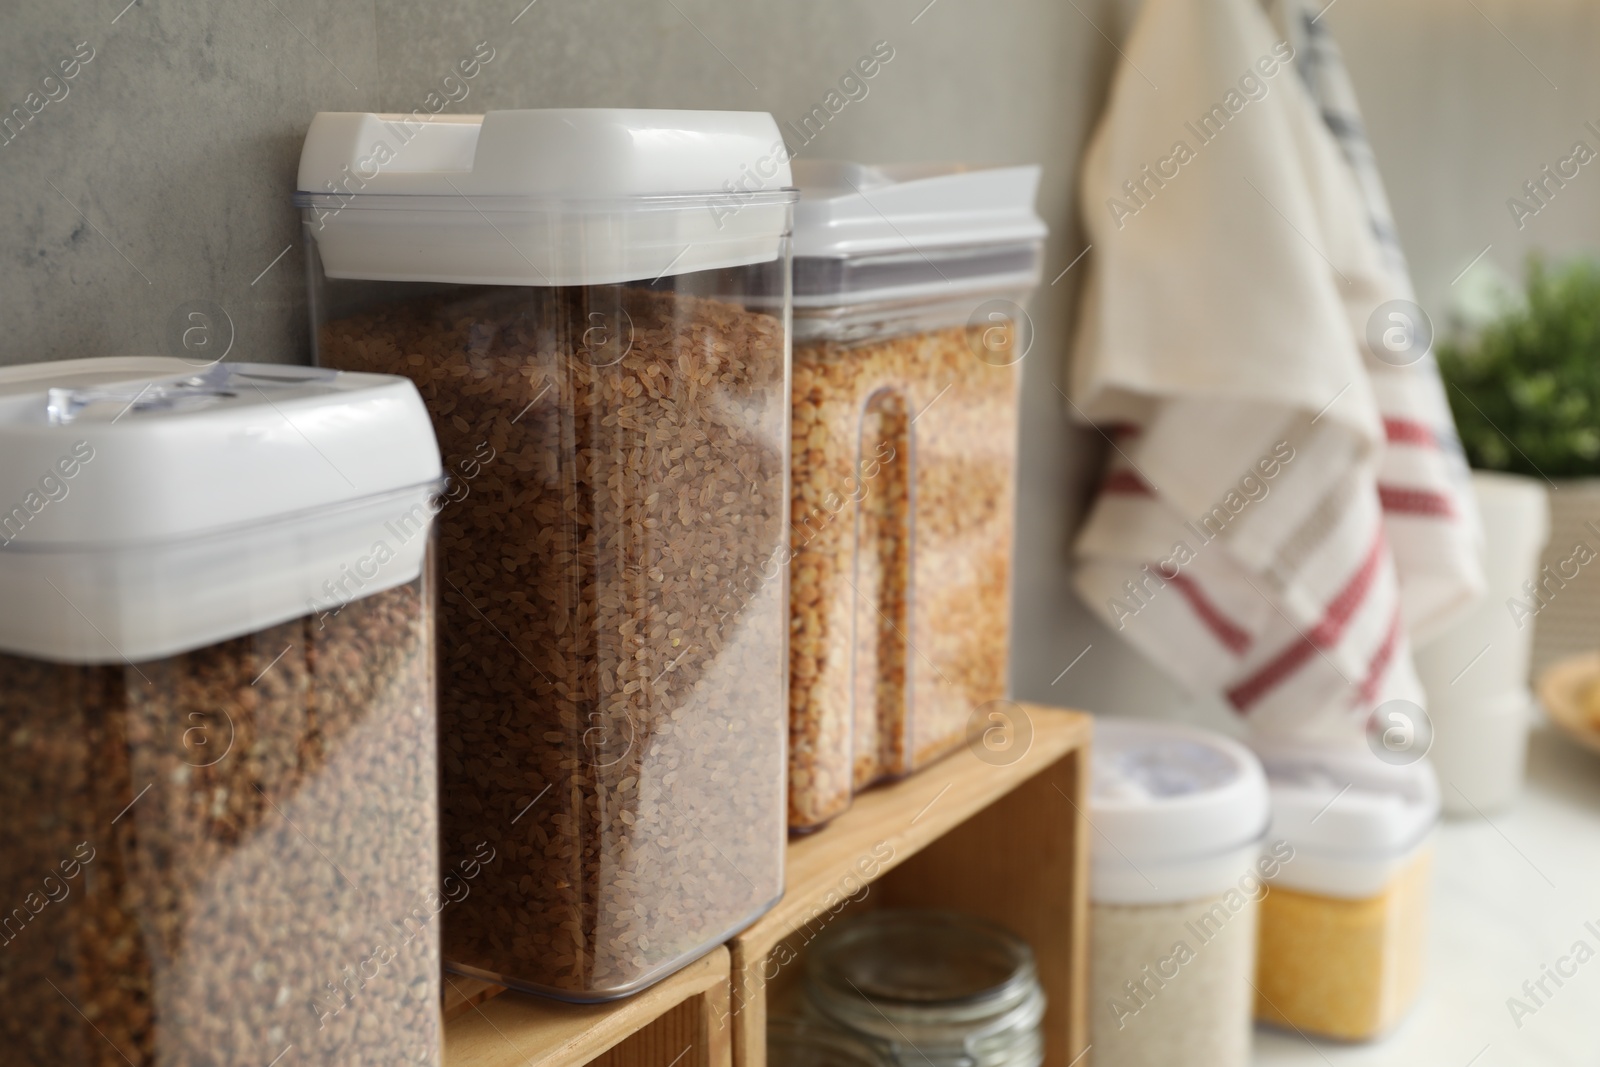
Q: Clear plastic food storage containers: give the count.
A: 5